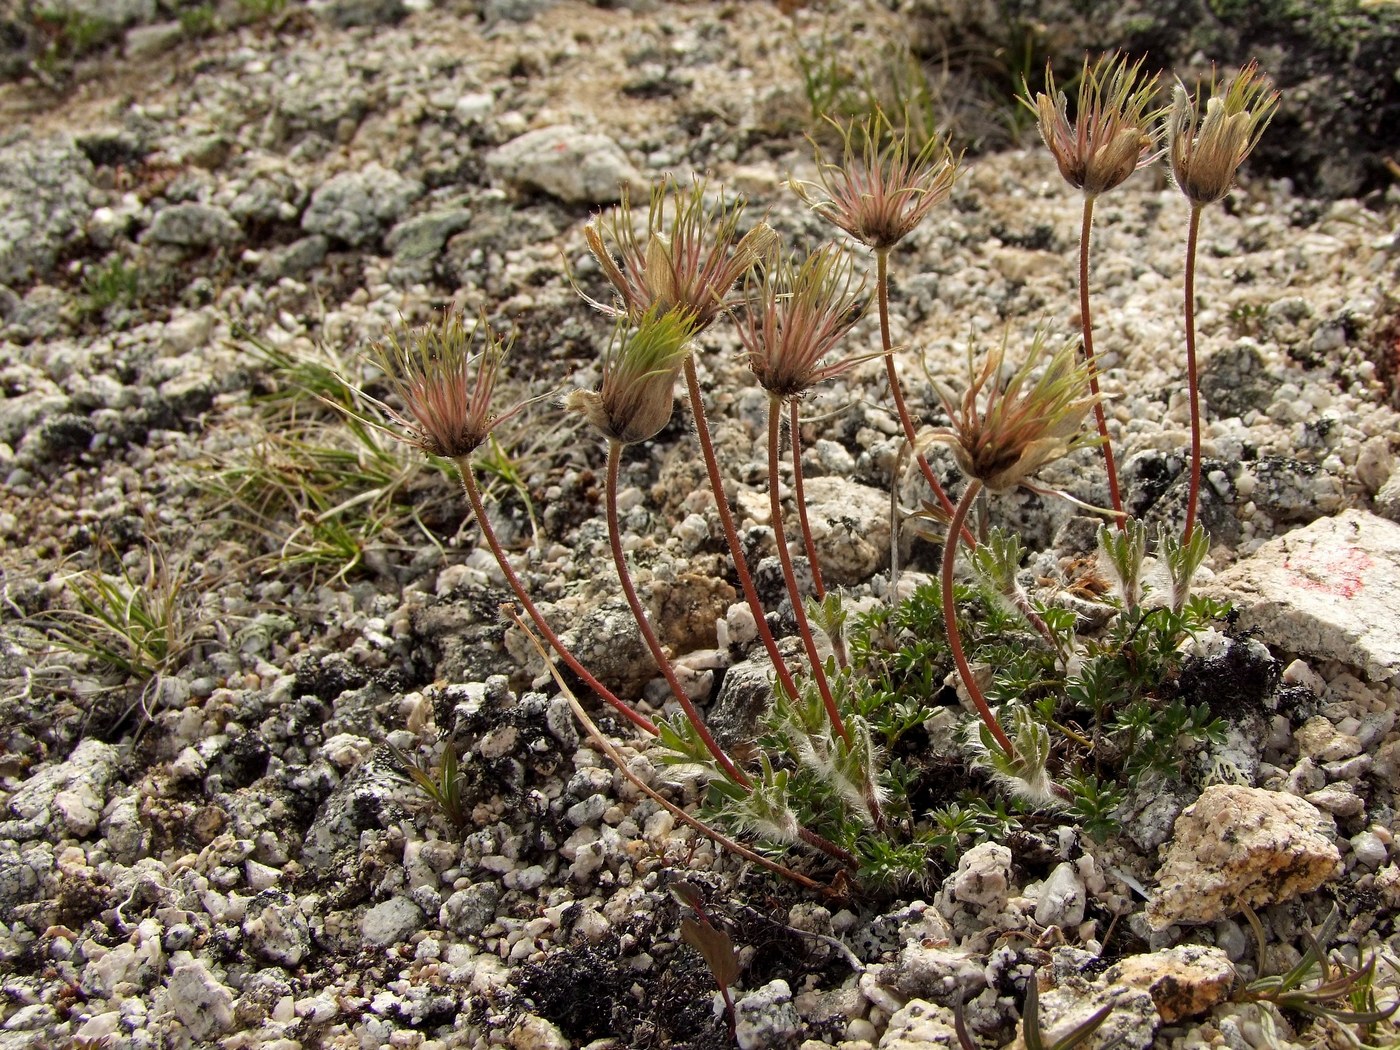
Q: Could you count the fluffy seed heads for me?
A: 8